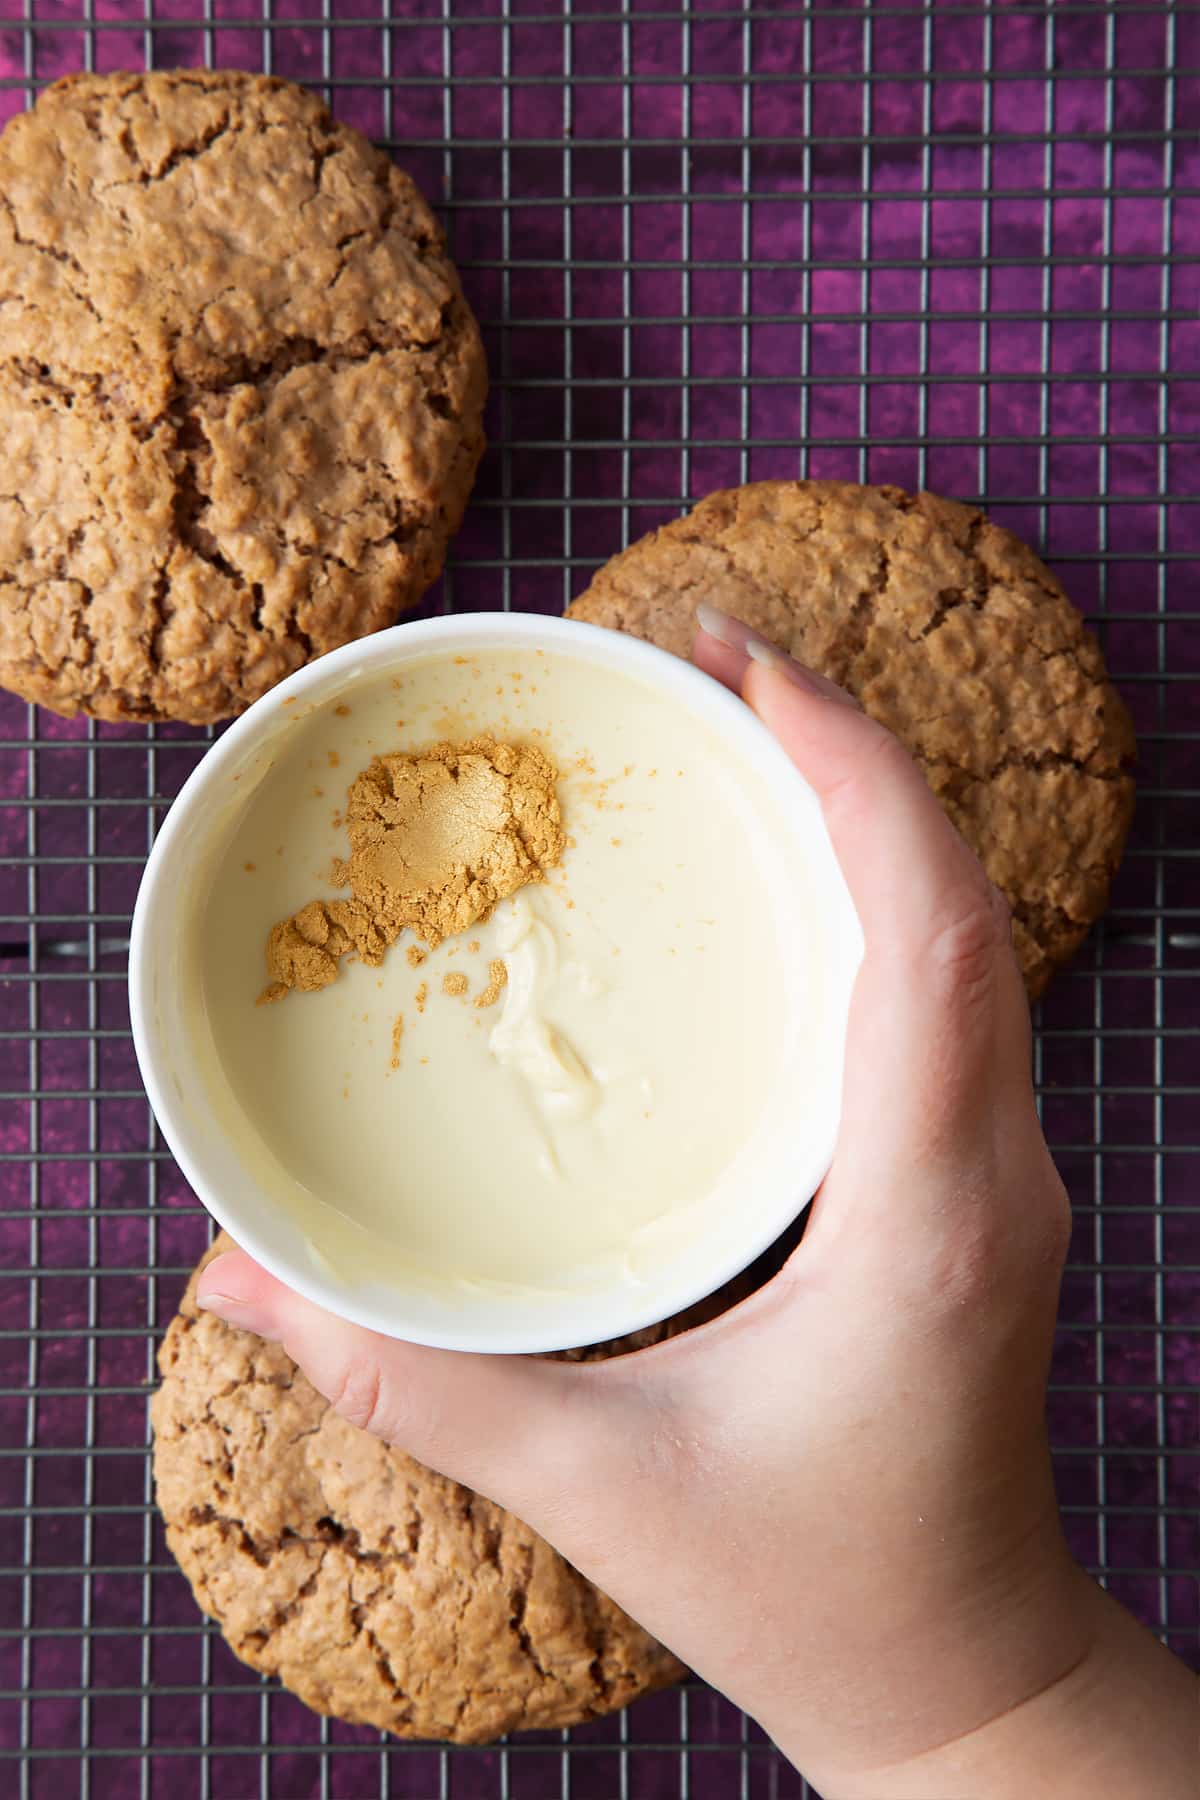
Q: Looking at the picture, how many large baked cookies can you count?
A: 3